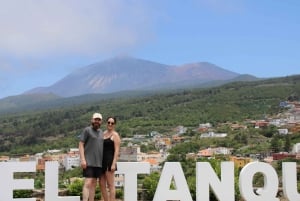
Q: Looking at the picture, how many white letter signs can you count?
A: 7